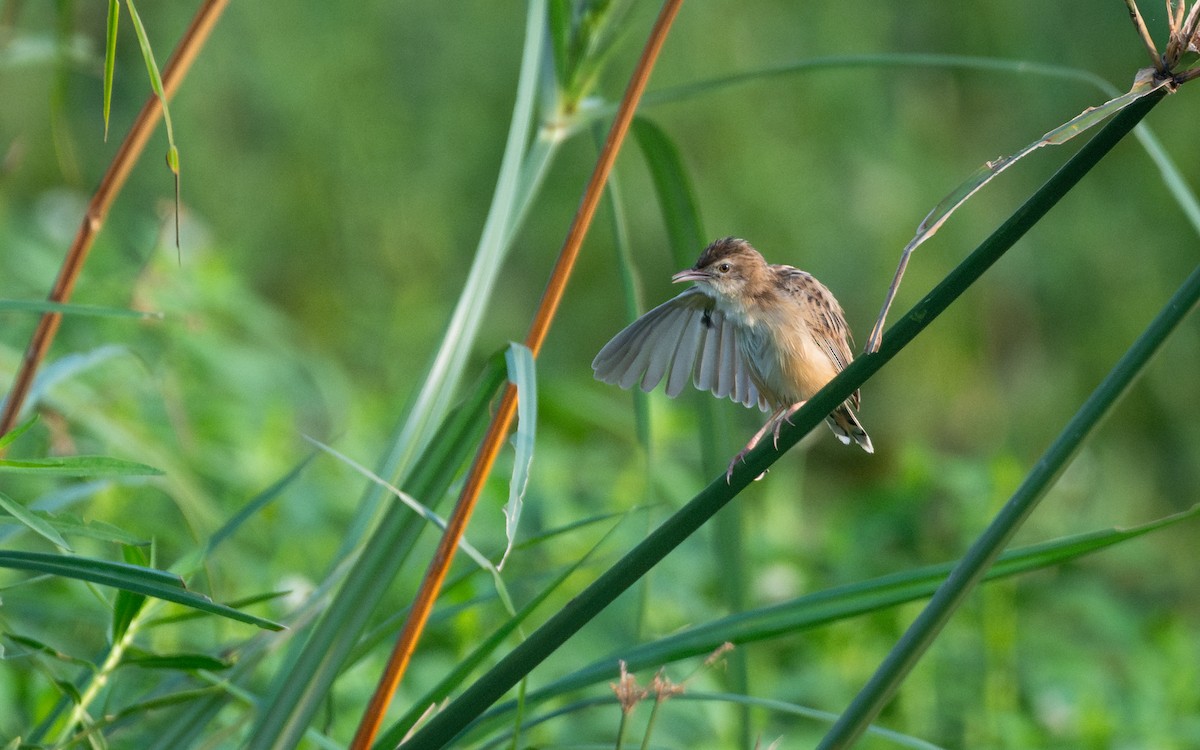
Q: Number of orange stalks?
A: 2